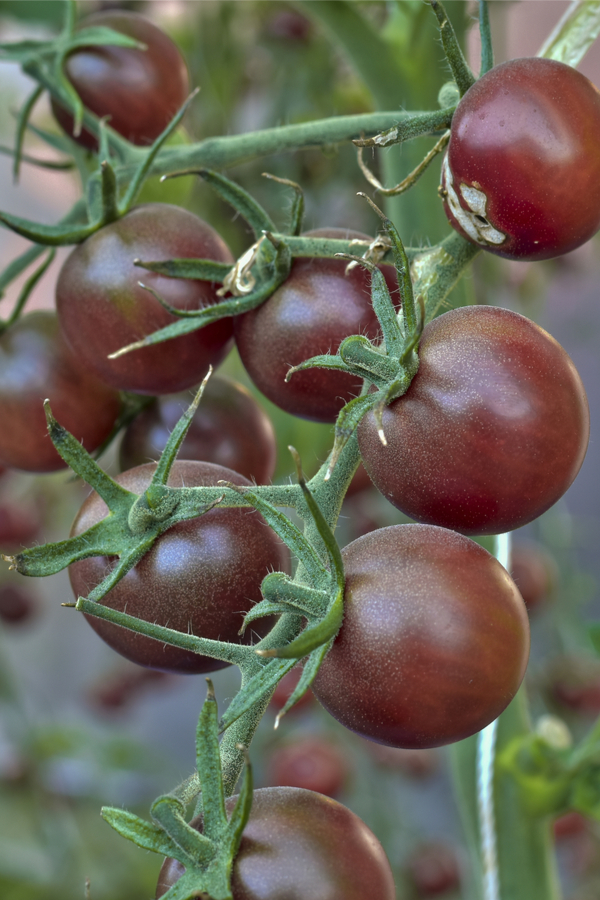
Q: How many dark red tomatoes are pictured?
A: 10